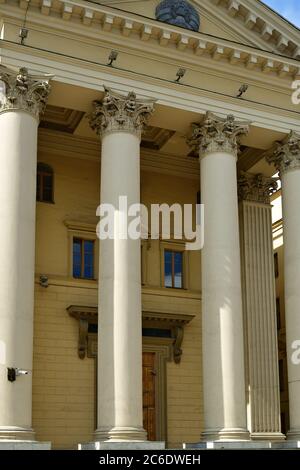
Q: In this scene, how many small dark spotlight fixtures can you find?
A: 4